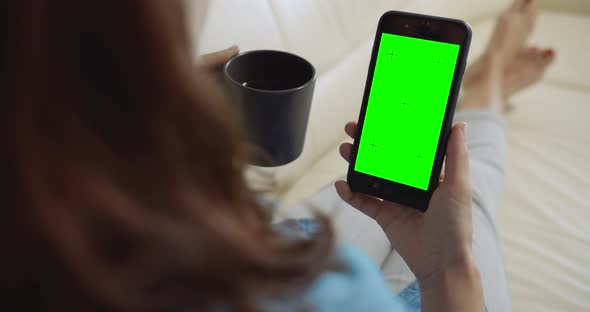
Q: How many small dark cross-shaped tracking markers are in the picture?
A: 5